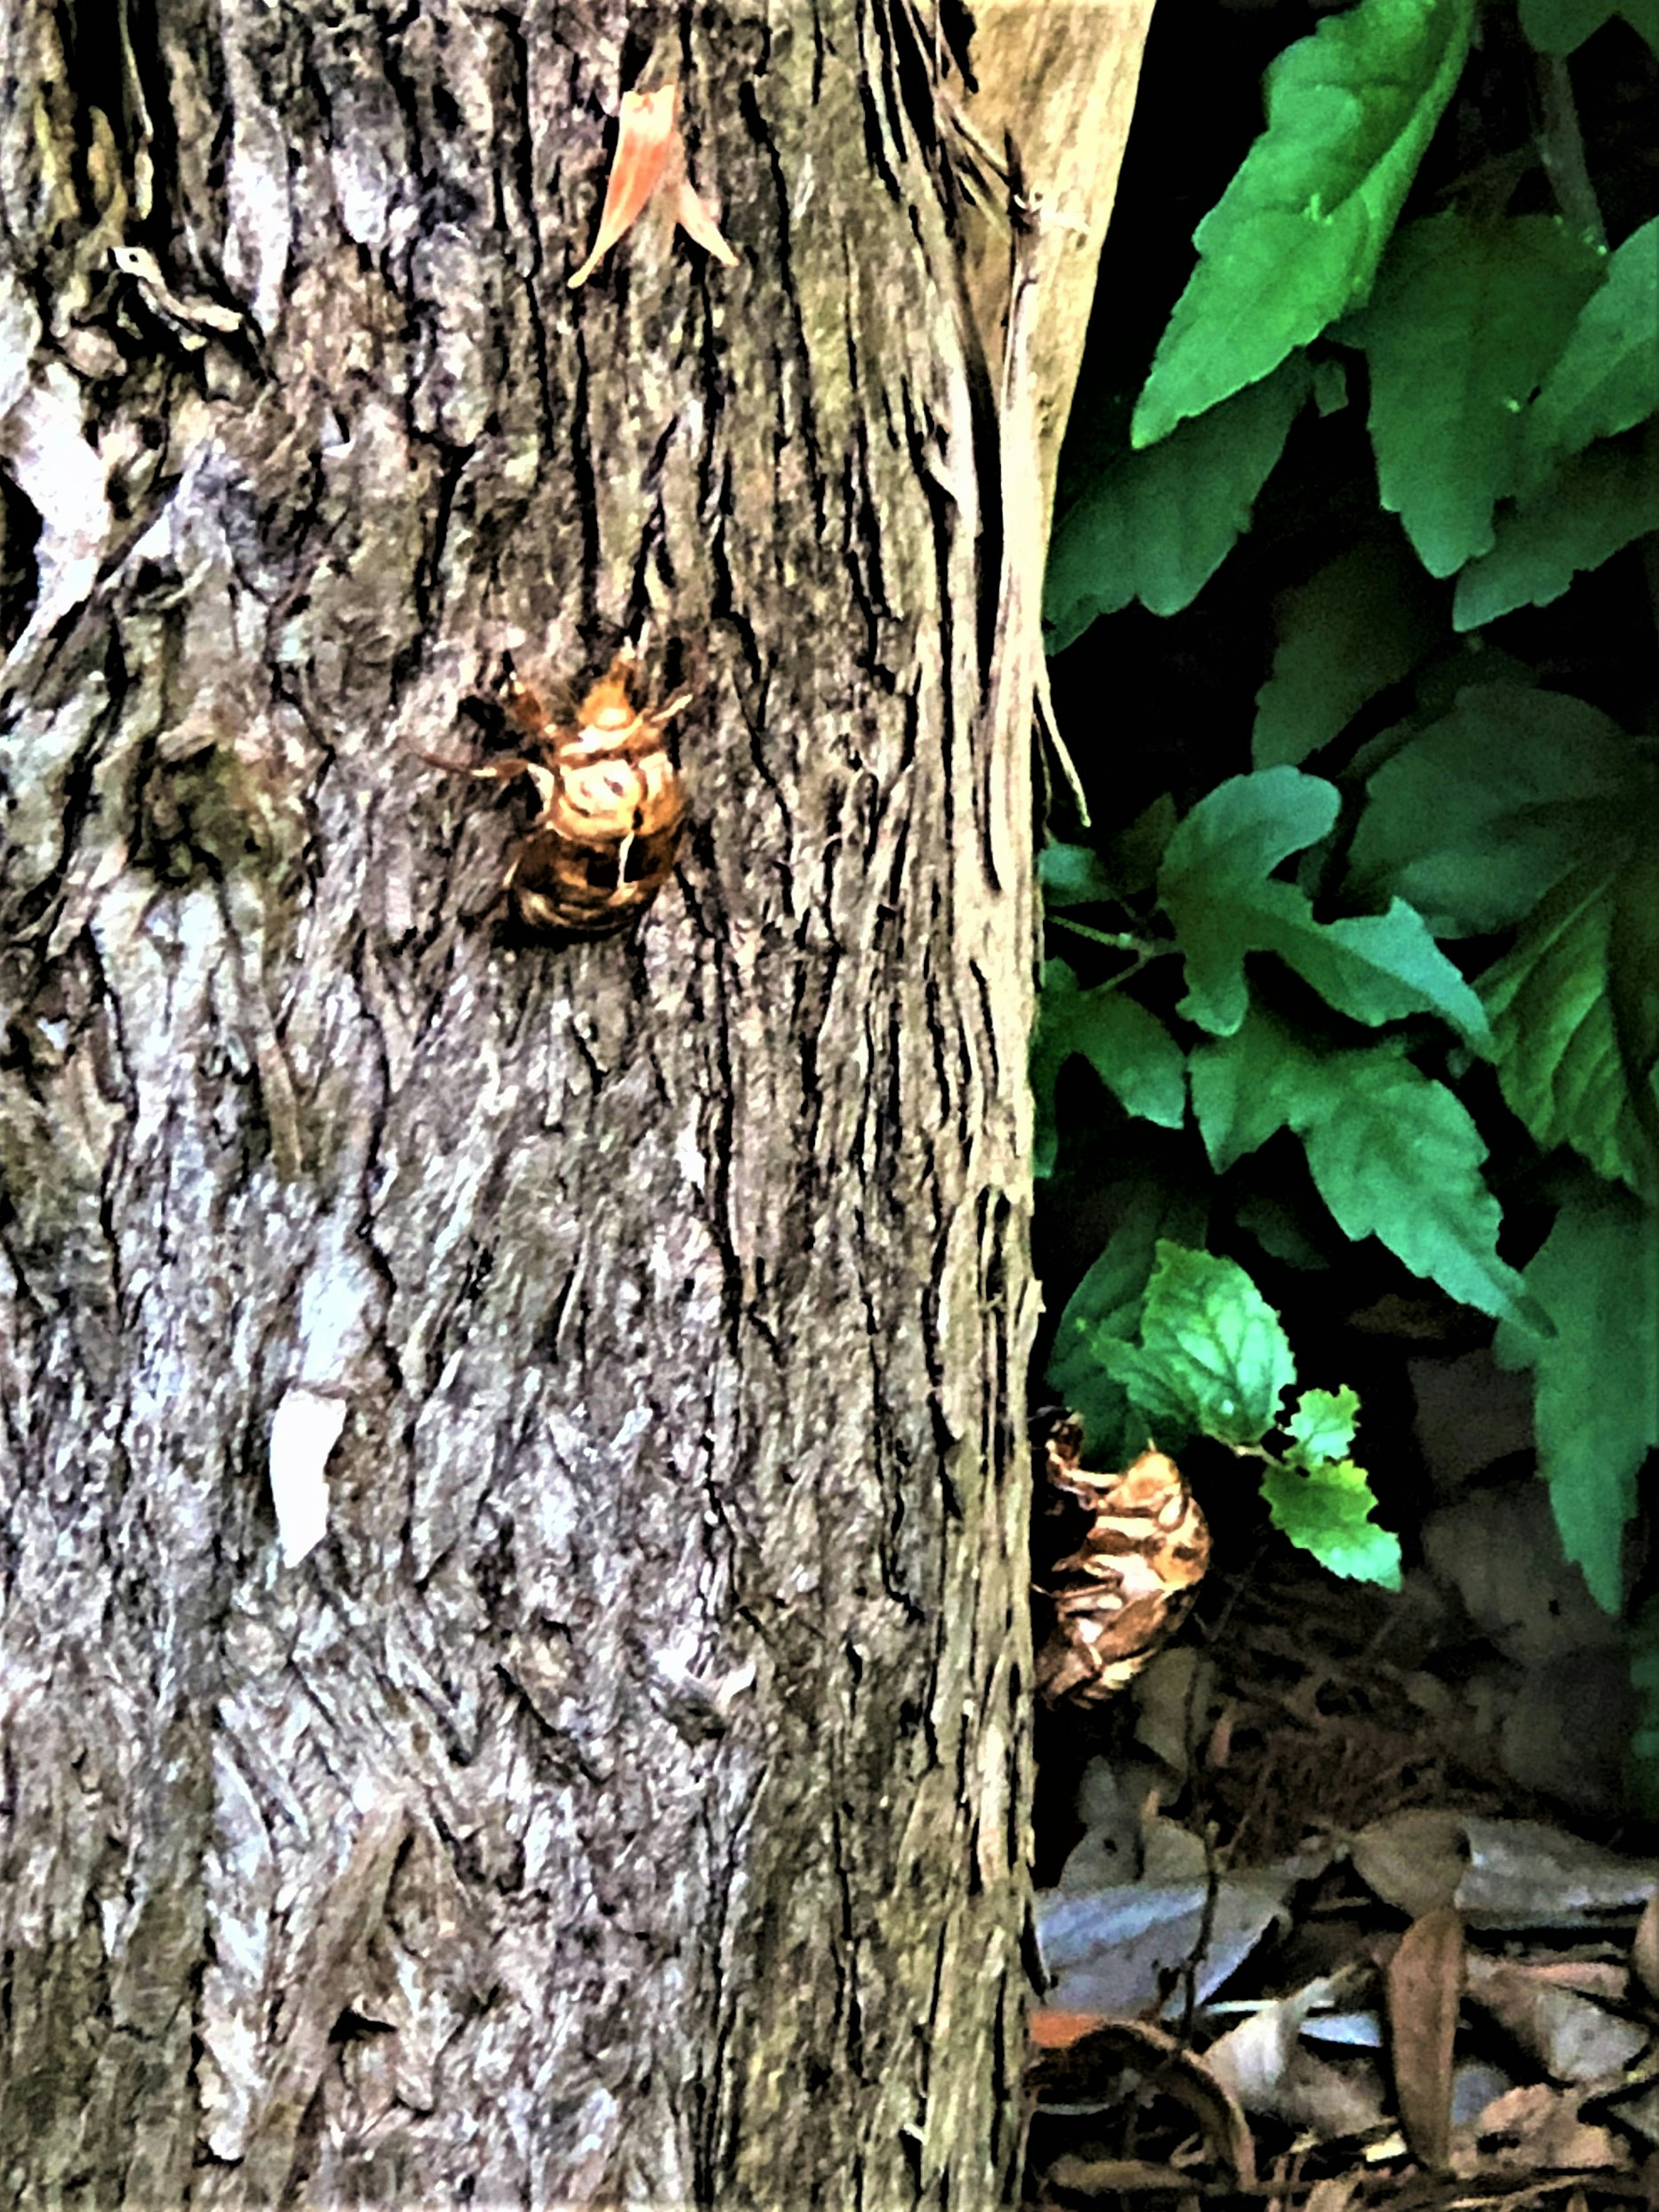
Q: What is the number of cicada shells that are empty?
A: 2